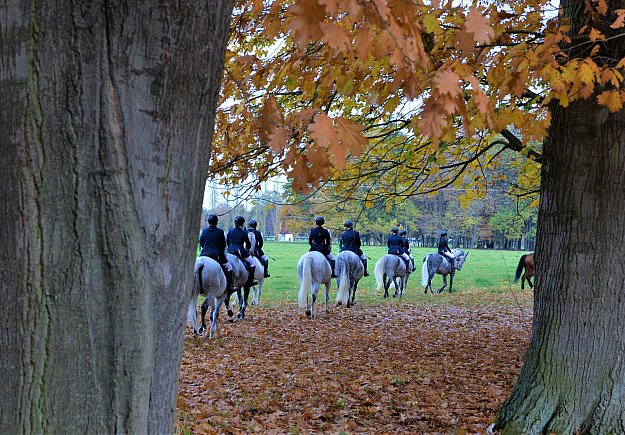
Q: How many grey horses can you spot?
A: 8